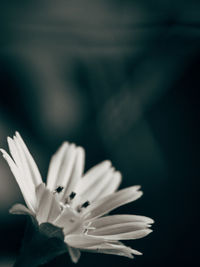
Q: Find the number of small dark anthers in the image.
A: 3